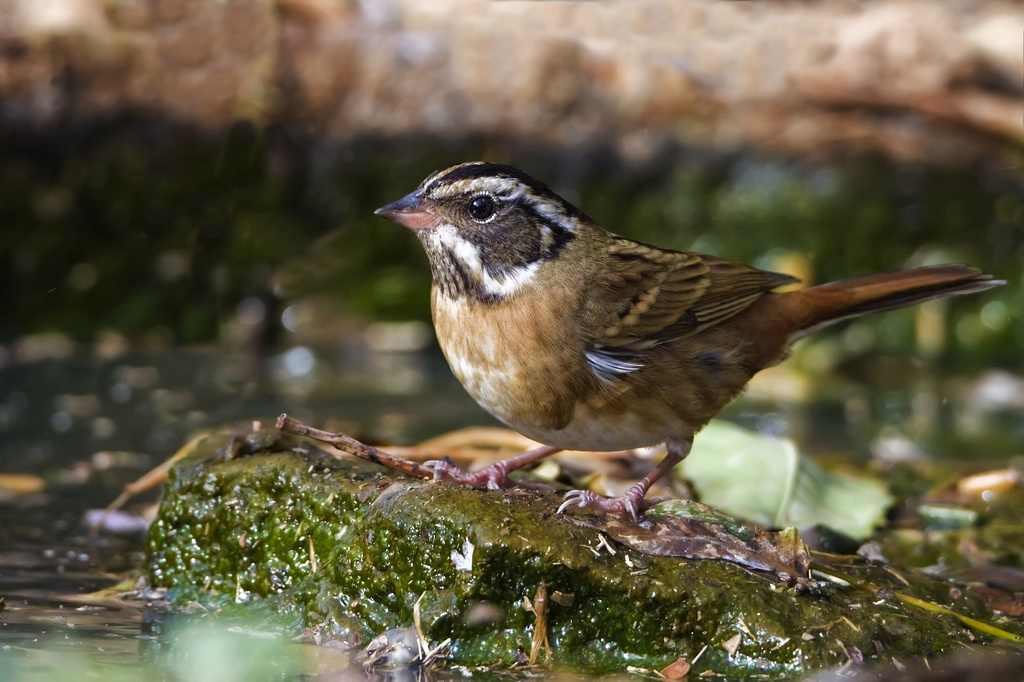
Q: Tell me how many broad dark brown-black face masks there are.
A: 1